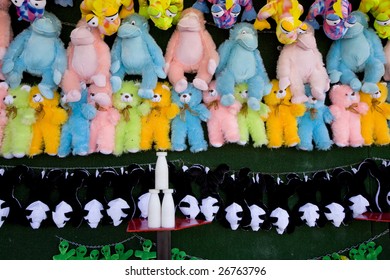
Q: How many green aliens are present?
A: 13